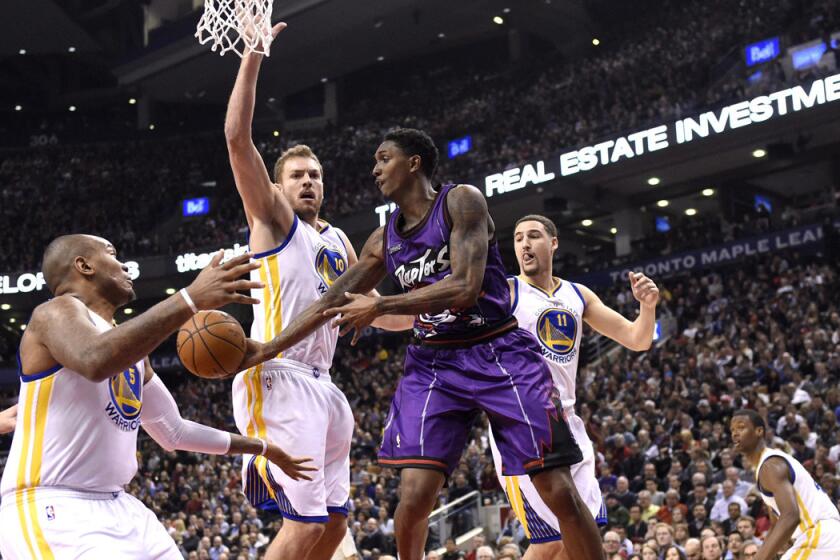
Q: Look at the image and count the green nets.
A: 0